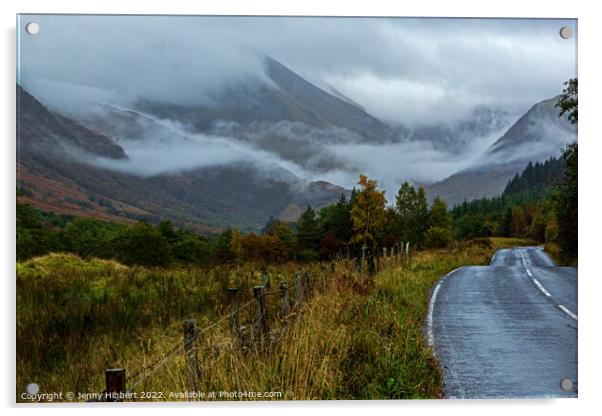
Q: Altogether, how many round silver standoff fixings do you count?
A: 4